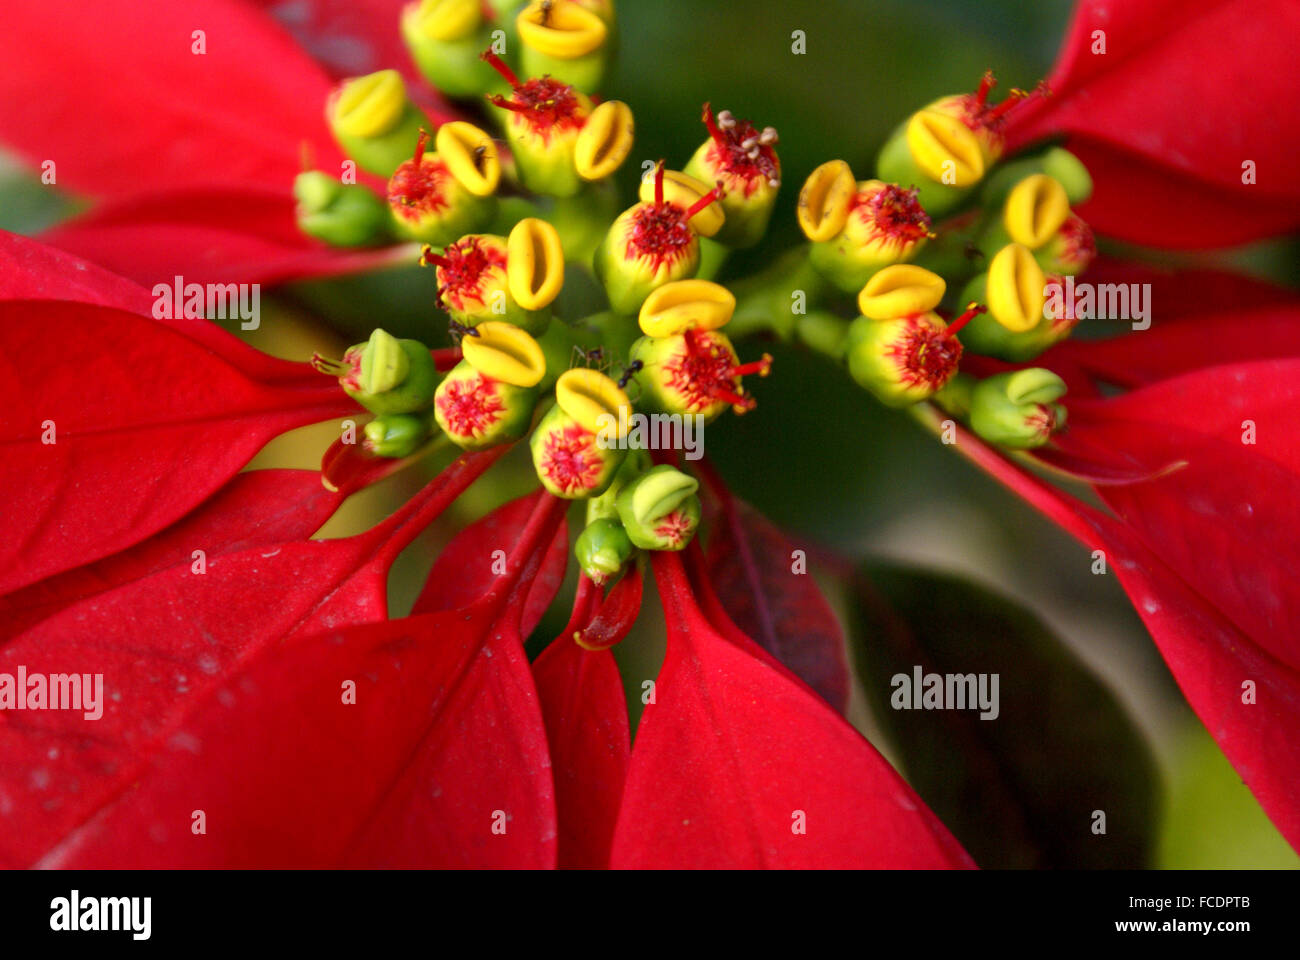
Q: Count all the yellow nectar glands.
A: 15